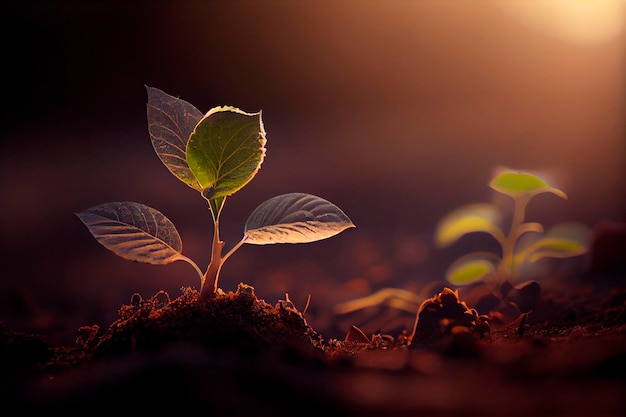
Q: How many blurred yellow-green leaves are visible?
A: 4